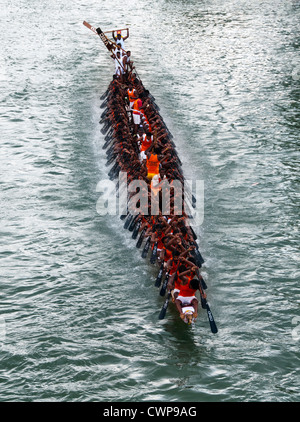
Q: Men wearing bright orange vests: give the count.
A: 4